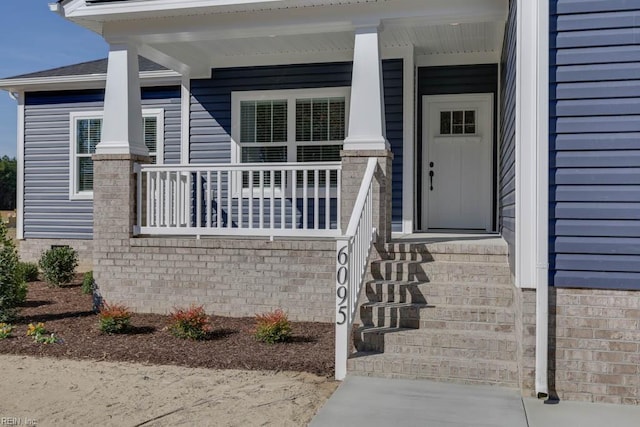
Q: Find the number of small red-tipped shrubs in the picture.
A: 3